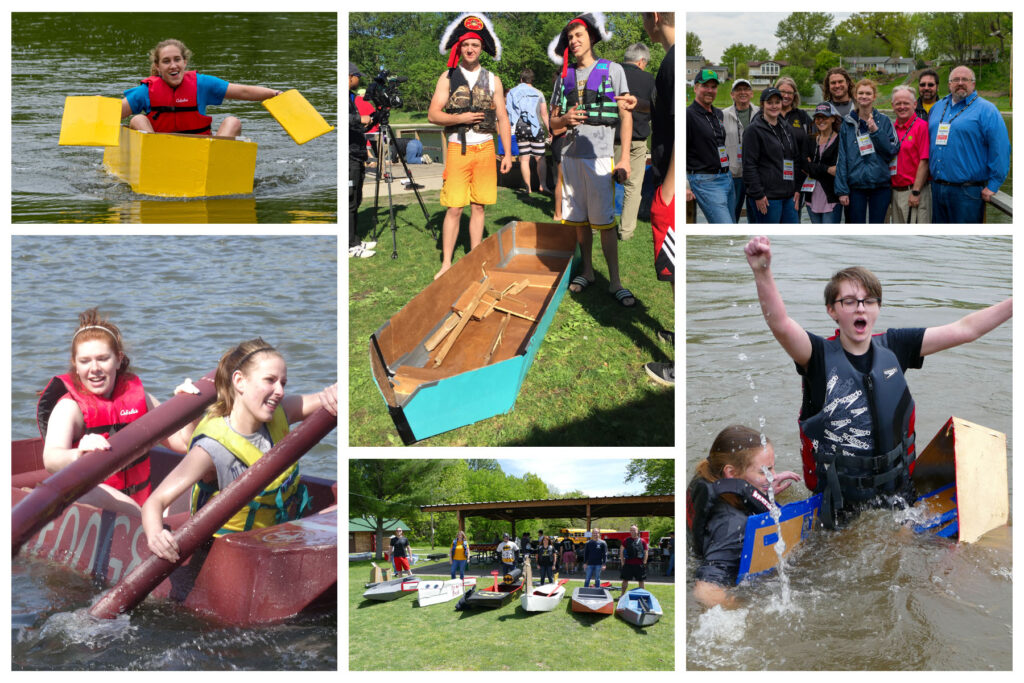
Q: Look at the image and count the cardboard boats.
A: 10